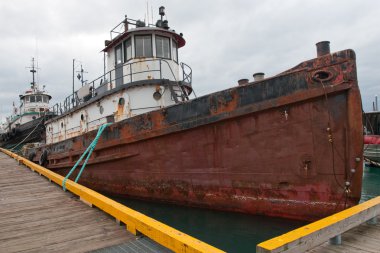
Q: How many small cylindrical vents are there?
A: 3